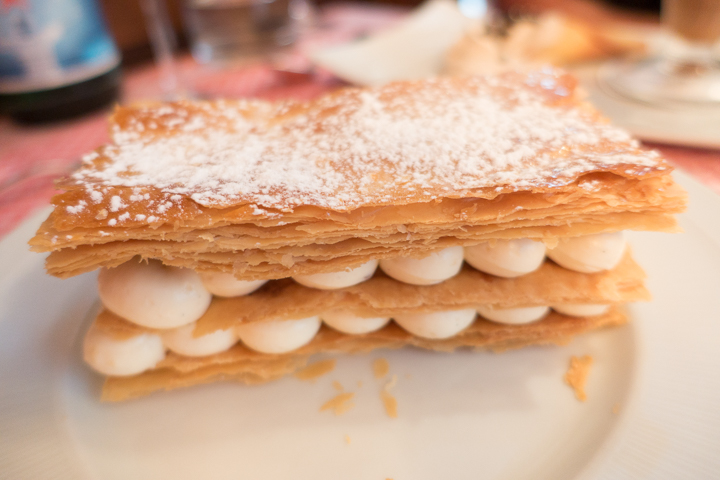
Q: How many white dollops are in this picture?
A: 13